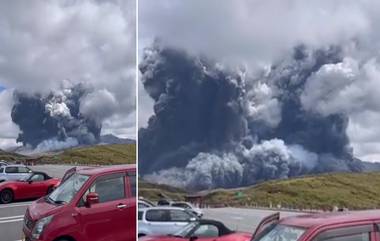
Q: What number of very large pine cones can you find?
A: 0